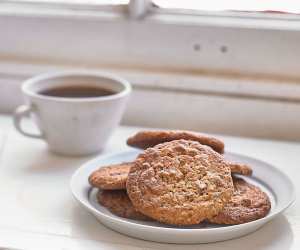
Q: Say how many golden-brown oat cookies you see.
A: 6